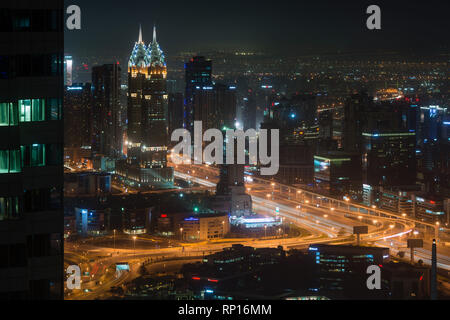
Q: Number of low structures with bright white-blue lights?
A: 1